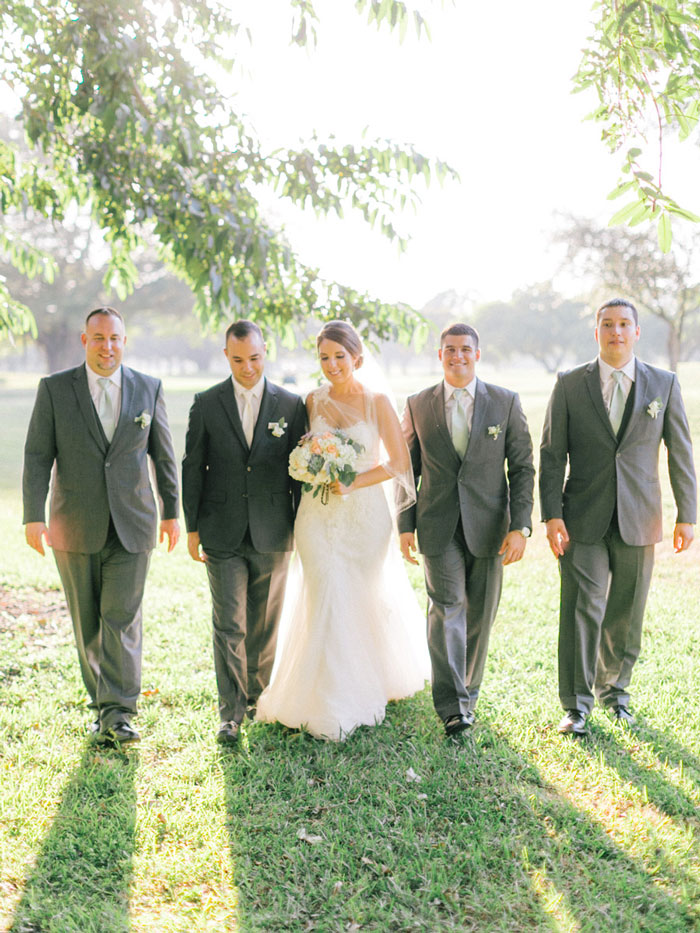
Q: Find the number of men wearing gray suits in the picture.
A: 4